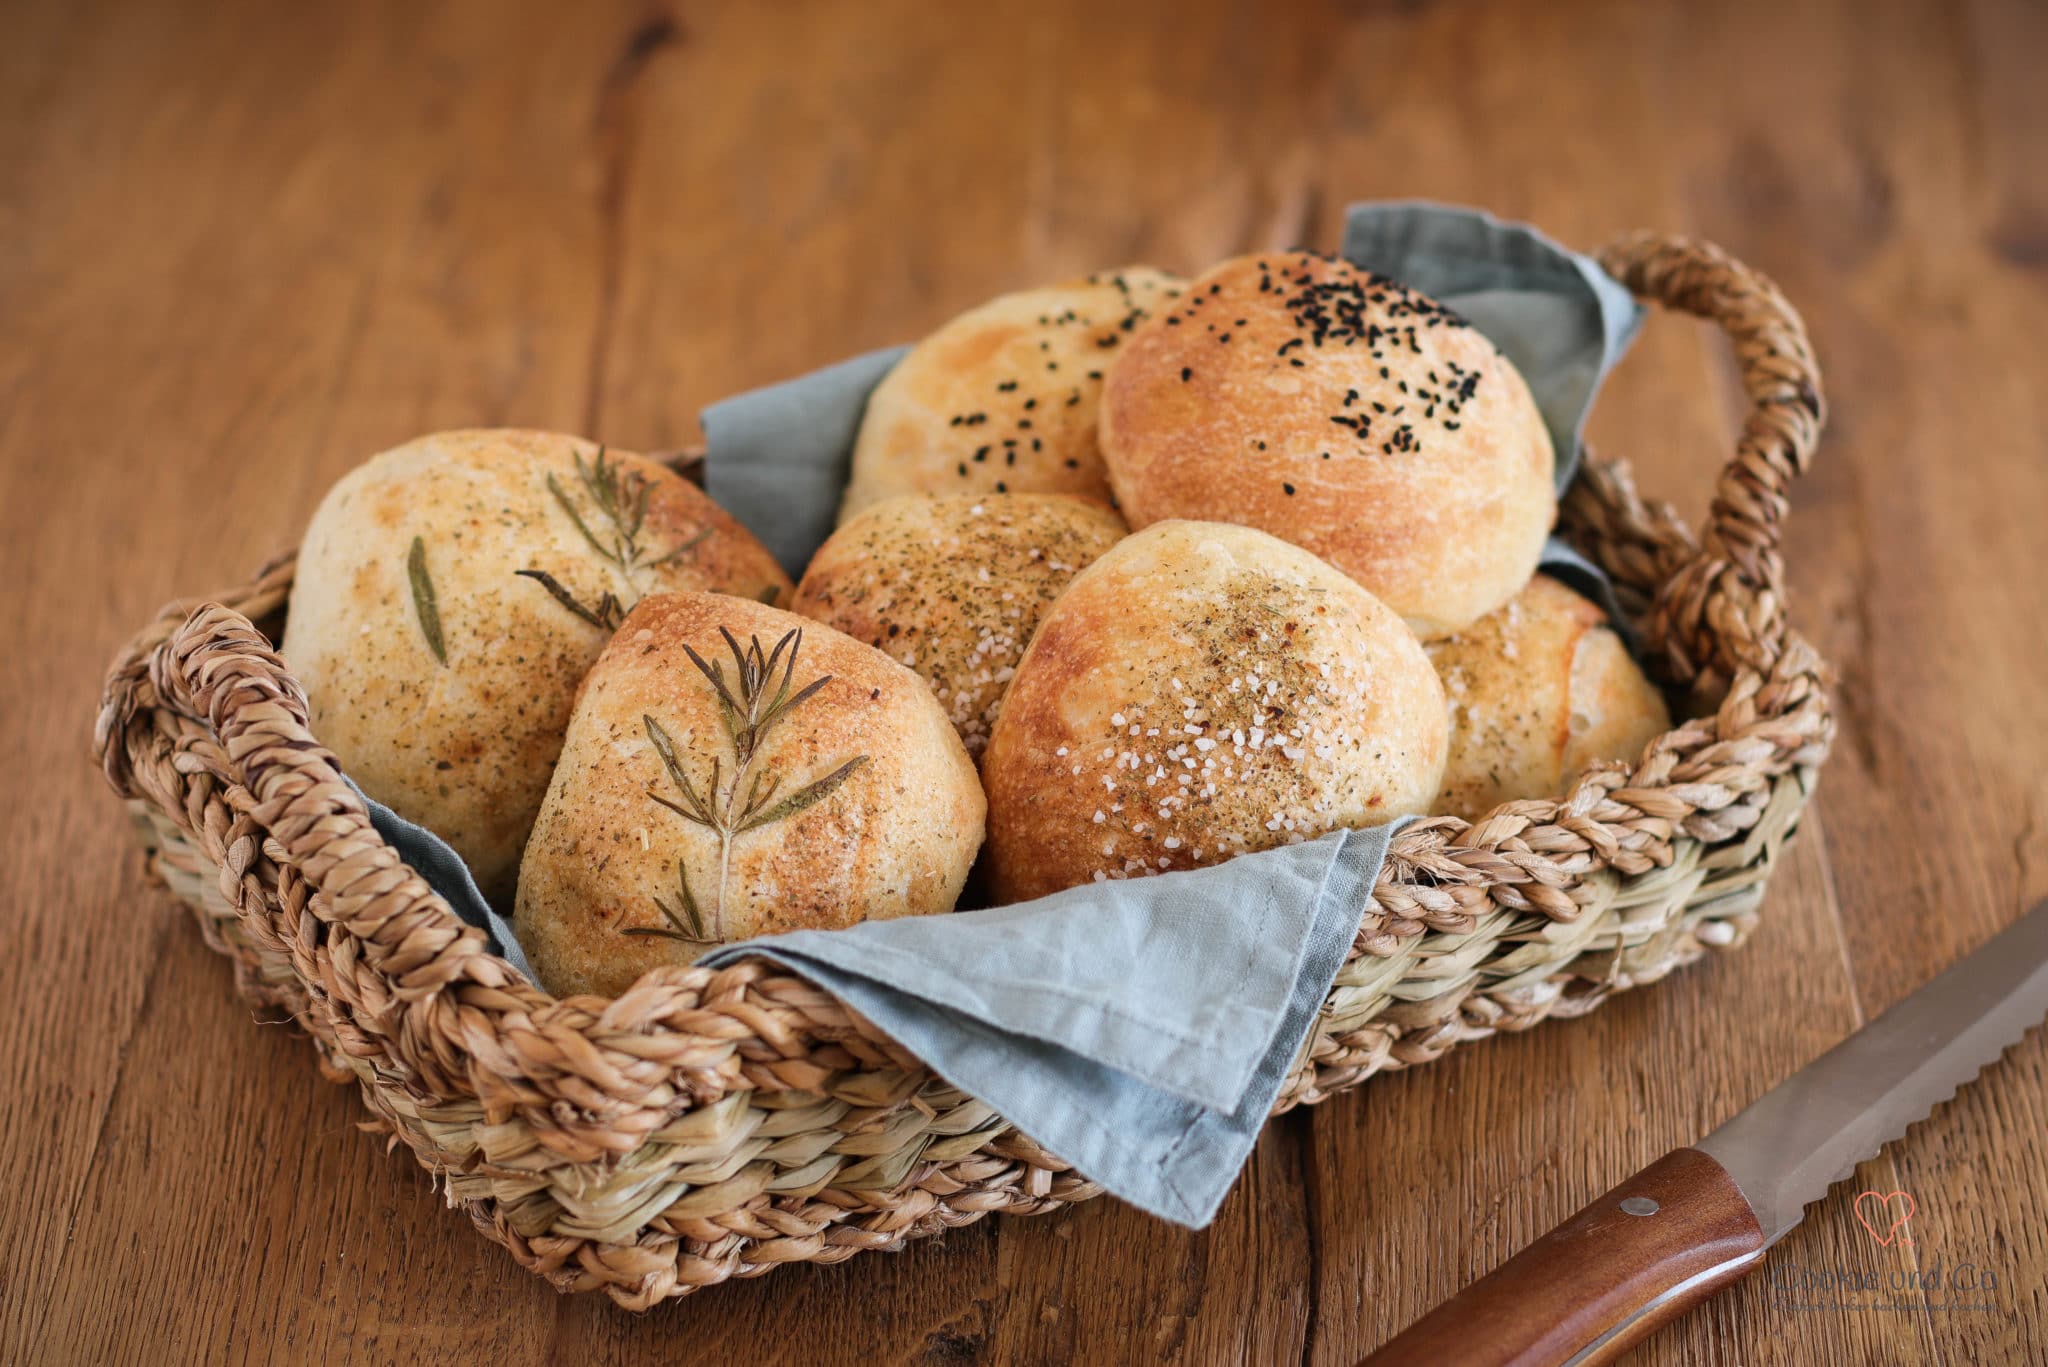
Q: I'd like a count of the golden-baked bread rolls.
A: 7